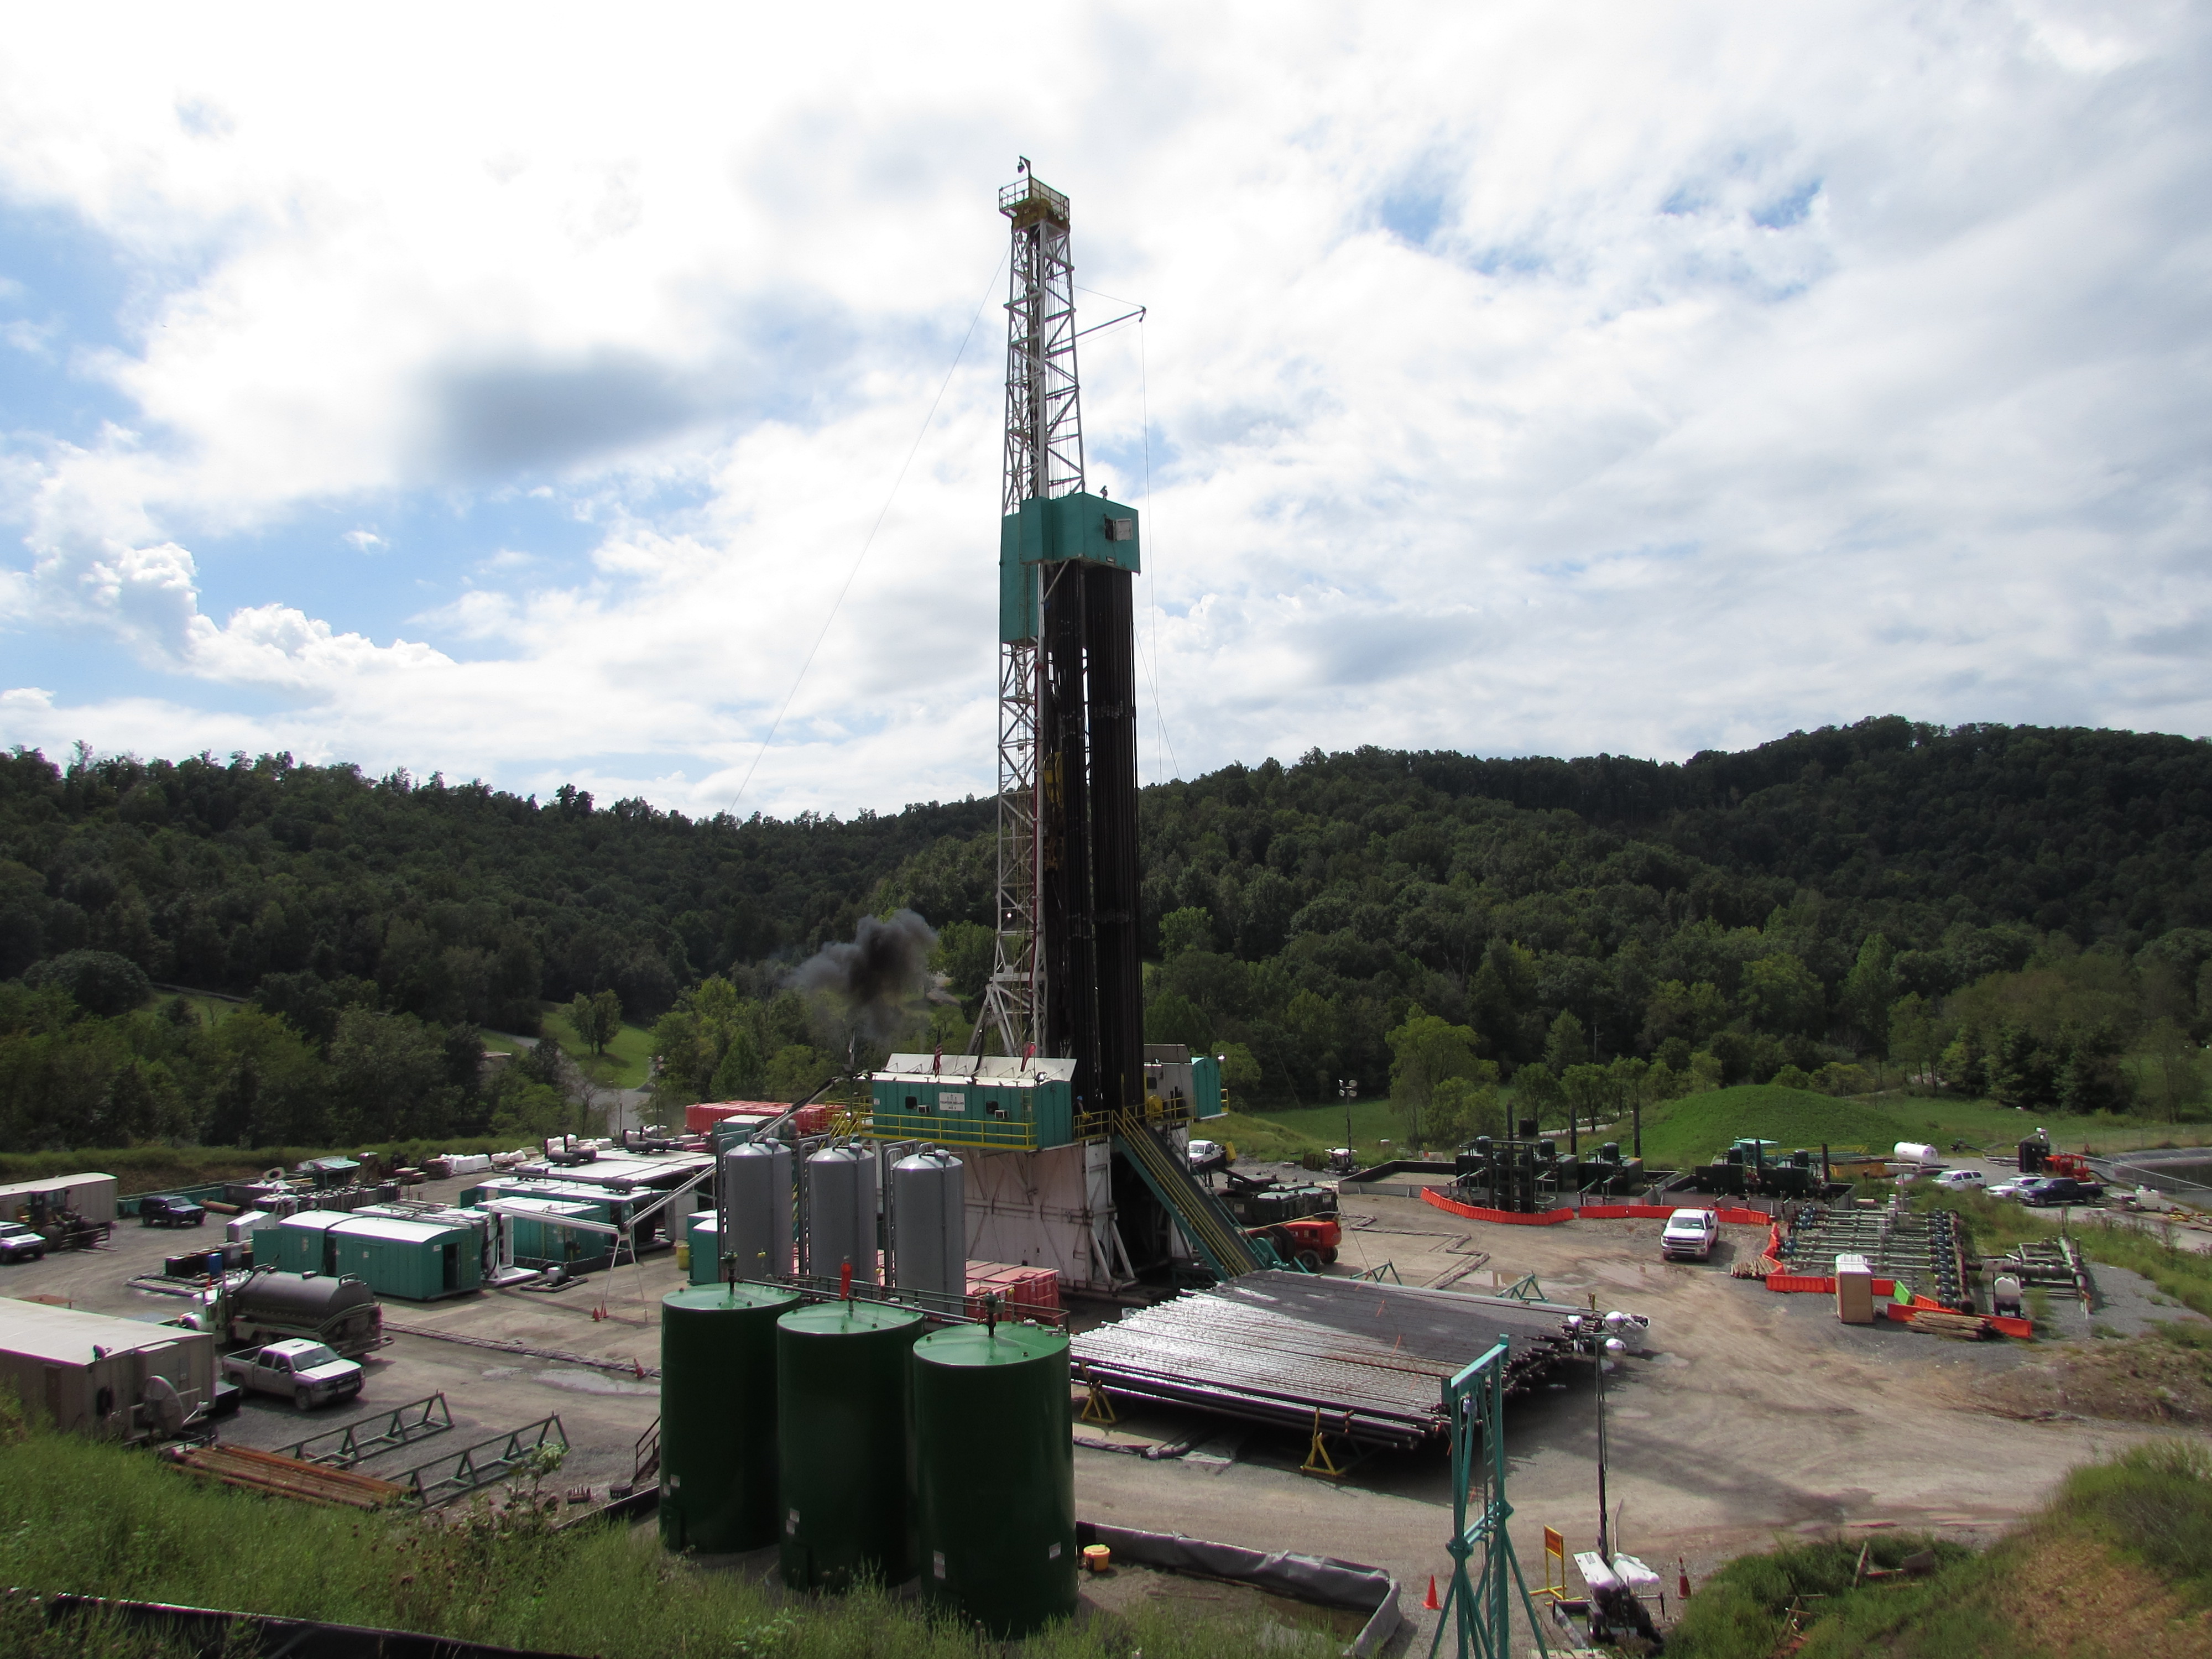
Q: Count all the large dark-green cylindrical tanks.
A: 3